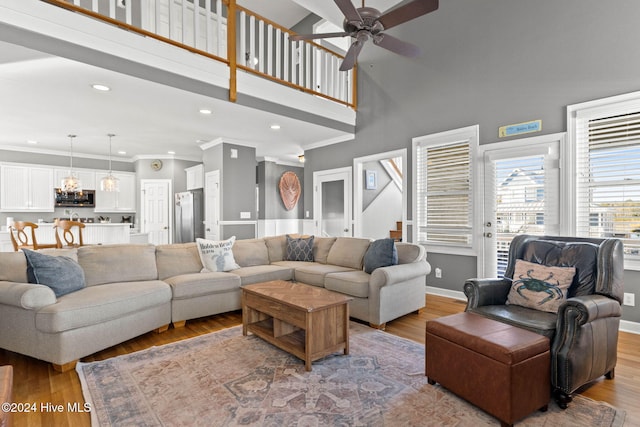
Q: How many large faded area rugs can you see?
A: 1